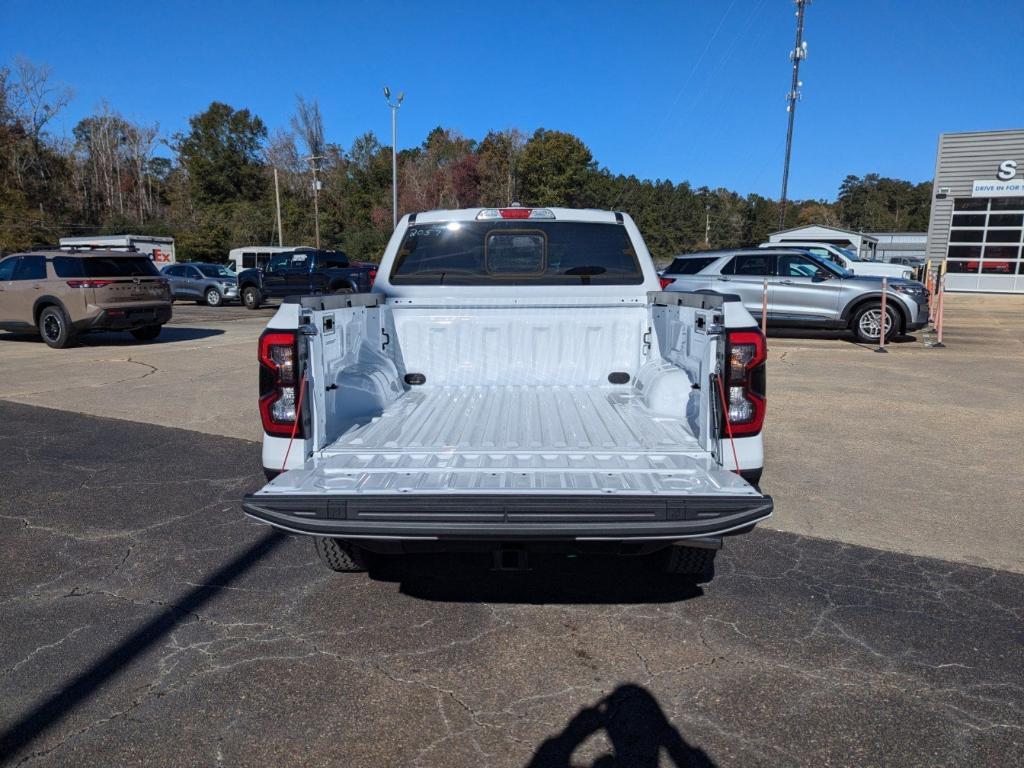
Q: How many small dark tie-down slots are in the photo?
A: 2